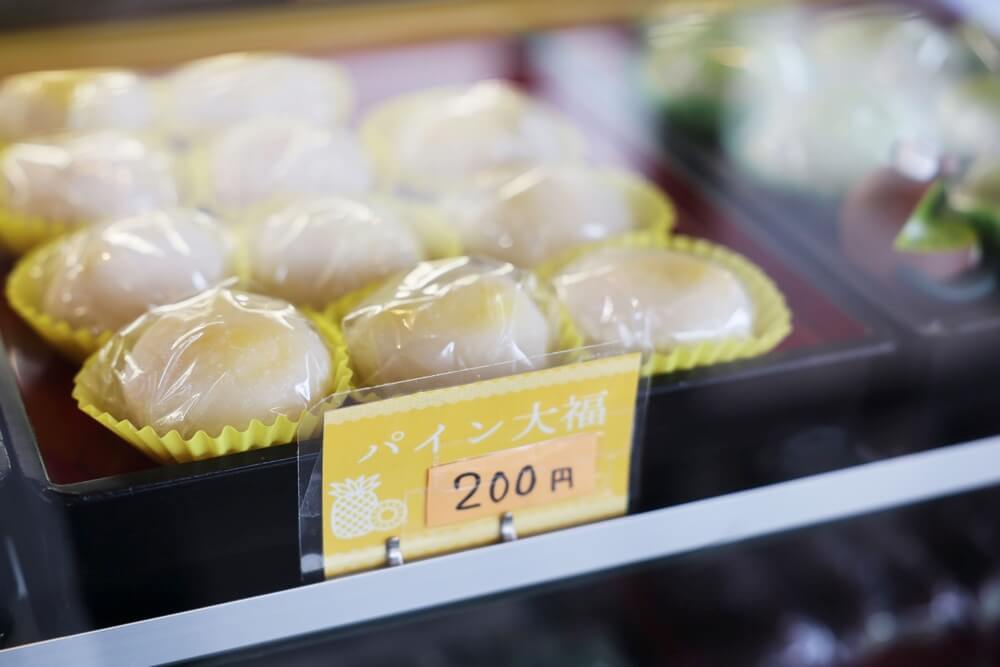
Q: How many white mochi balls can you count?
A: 11